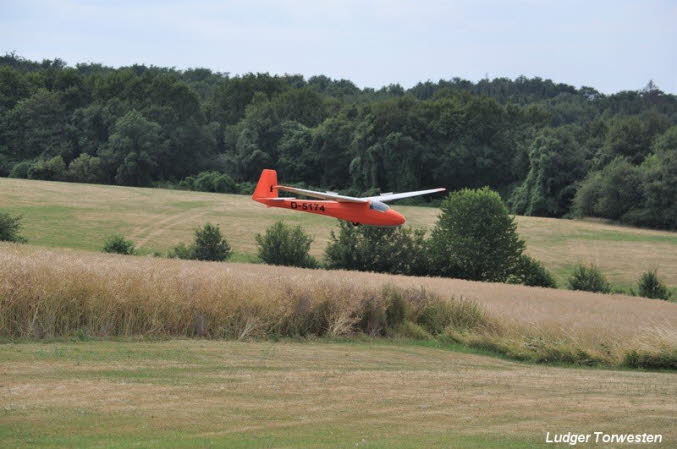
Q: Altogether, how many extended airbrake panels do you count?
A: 2